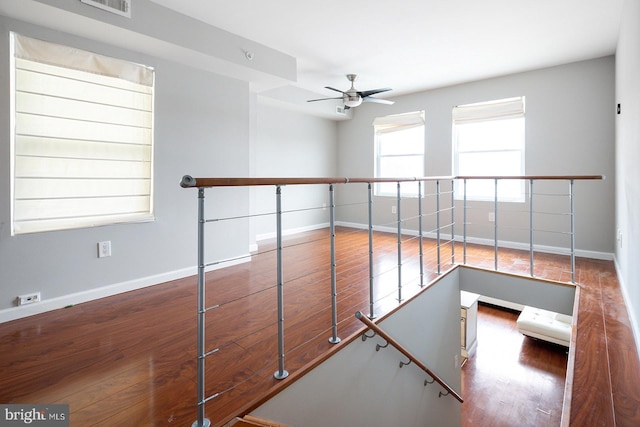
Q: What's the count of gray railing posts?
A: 12